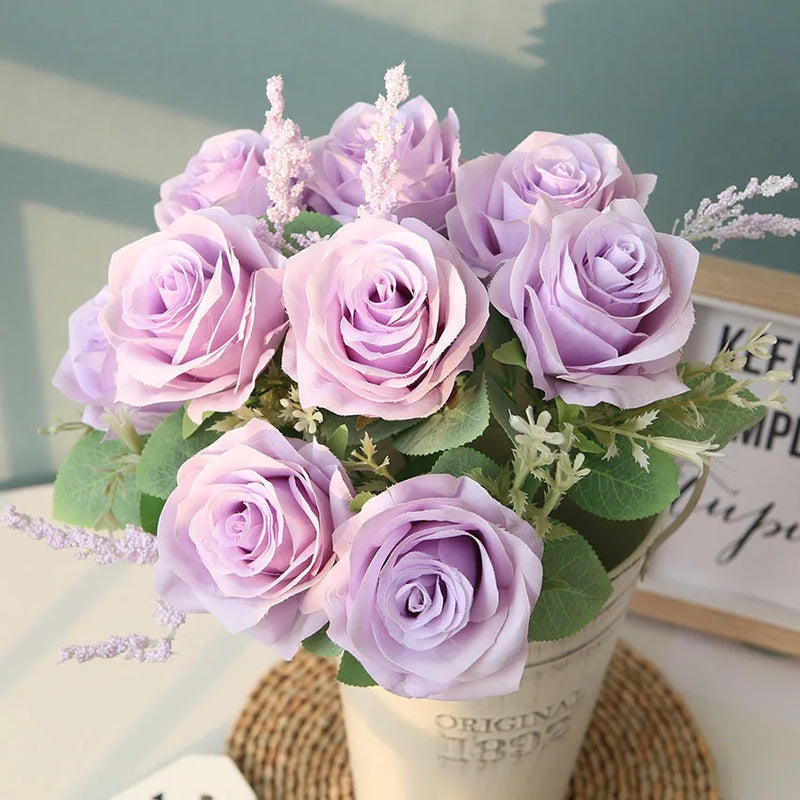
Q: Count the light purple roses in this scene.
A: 9